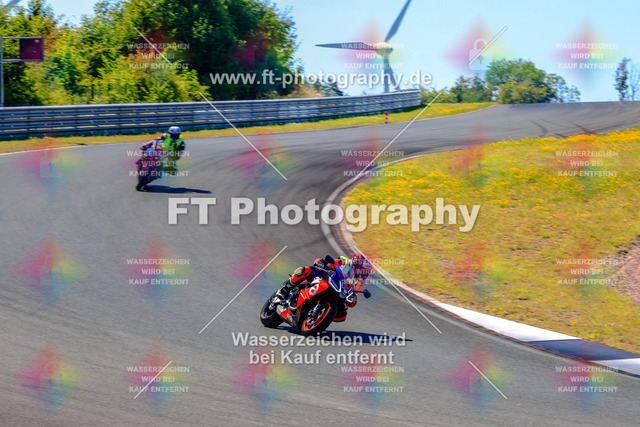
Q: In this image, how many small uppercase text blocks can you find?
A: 12